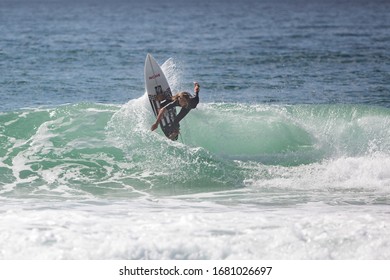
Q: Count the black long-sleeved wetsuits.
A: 1